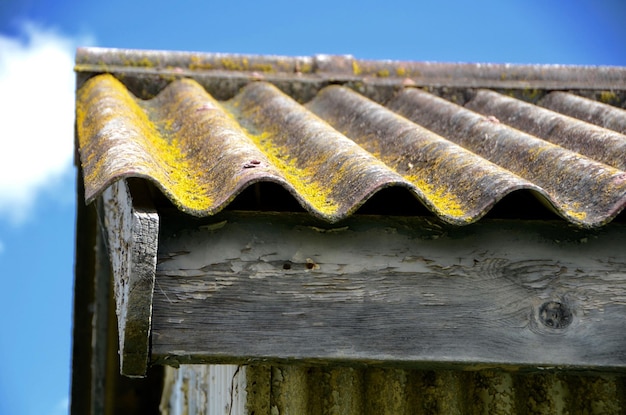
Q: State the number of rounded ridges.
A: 7